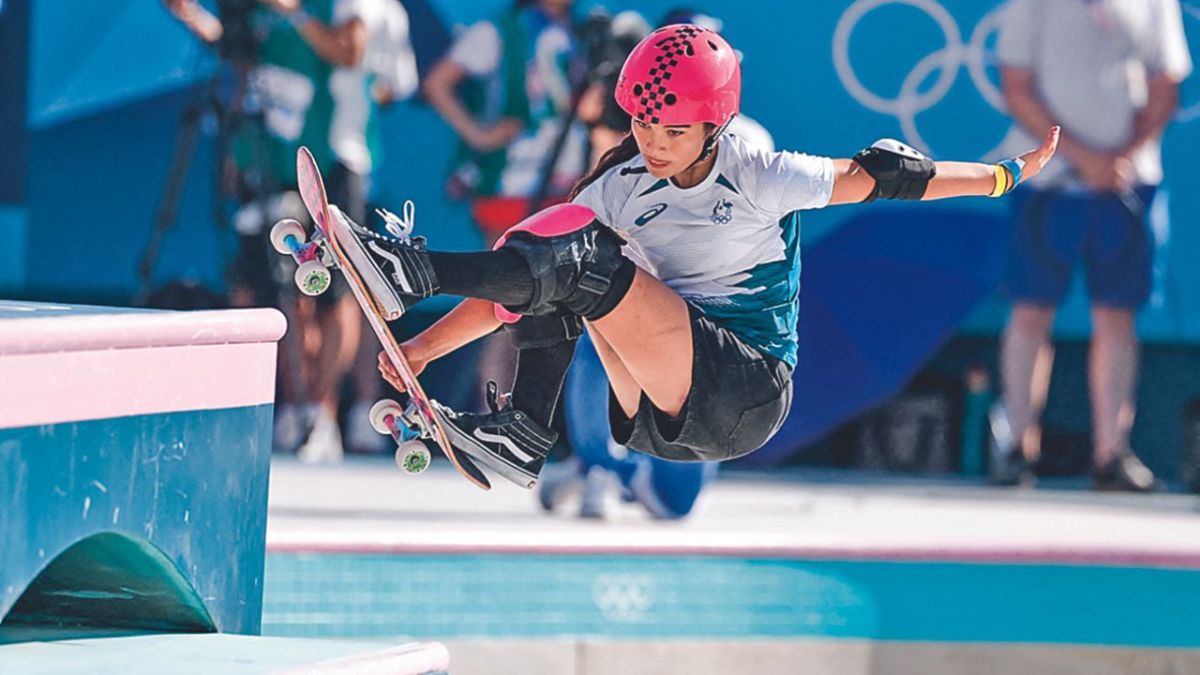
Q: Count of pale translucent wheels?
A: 4